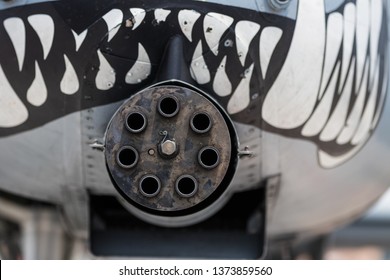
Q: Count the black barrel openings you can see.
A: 7